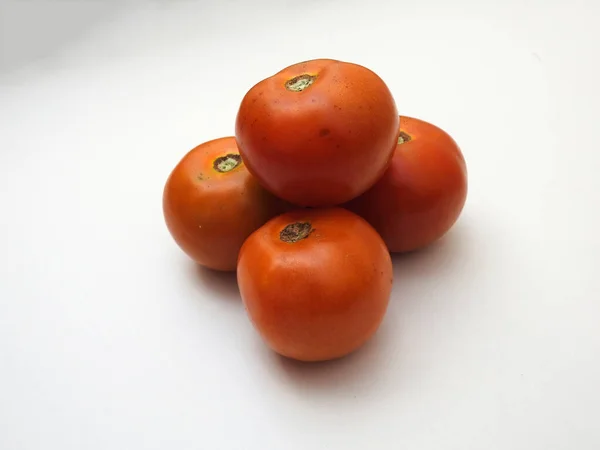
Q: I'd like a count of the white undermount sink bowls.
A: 0